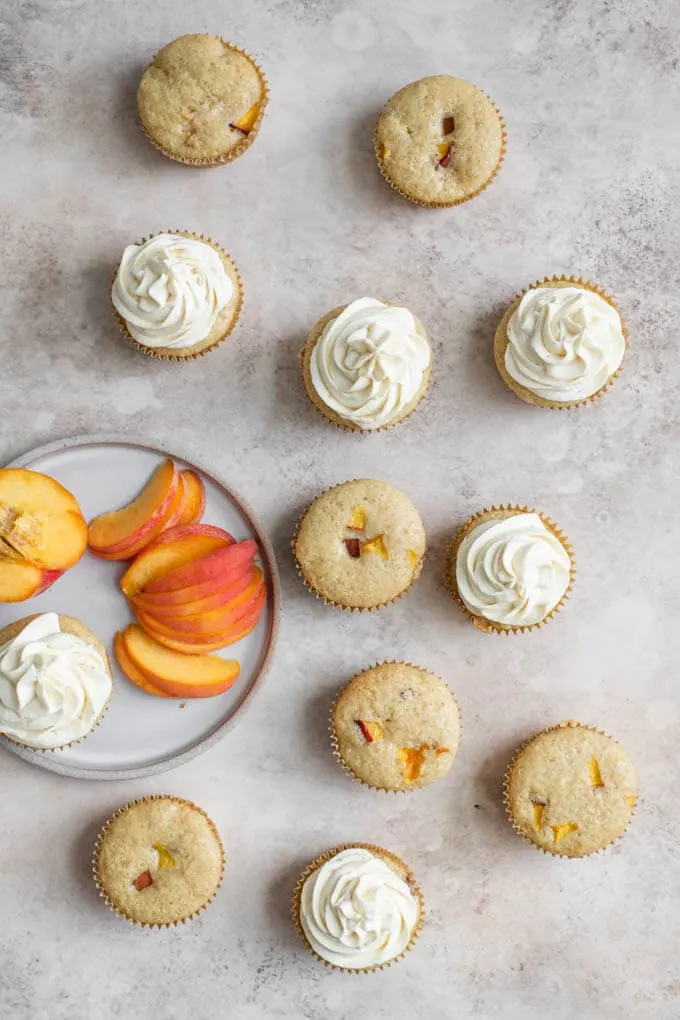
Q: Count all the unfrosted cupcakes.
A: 6